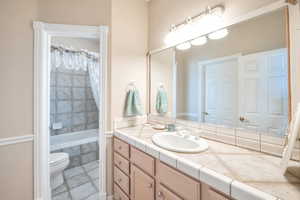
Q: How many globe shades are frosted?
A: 3